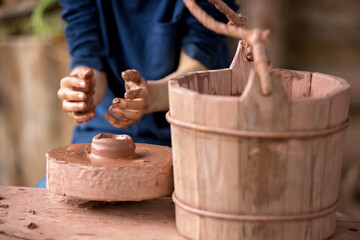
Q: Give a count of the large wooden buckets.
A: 1